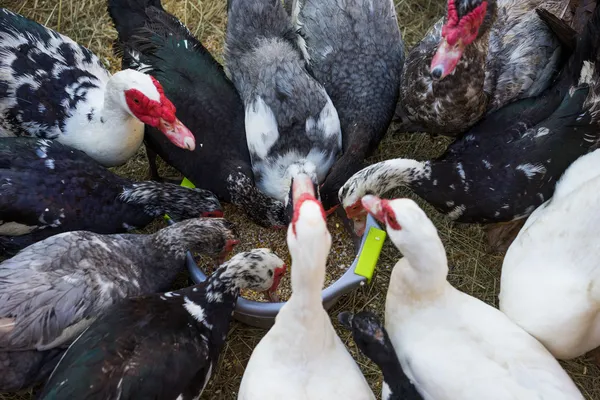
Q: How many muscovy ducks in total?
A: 13